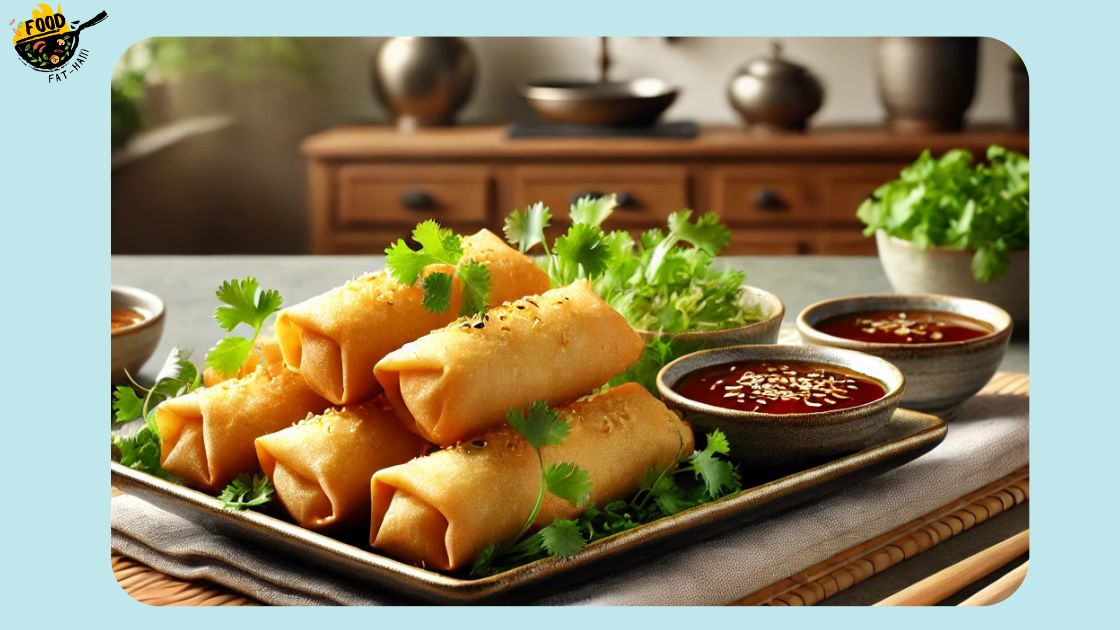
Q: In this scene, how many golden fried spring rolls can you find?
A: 6